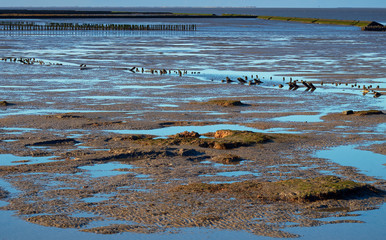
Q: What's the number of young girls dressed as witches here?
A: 0